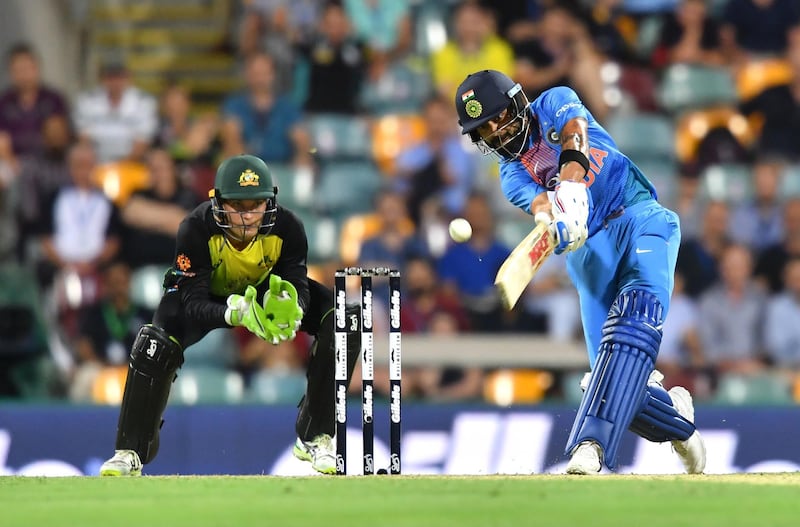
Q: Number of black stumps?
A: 3